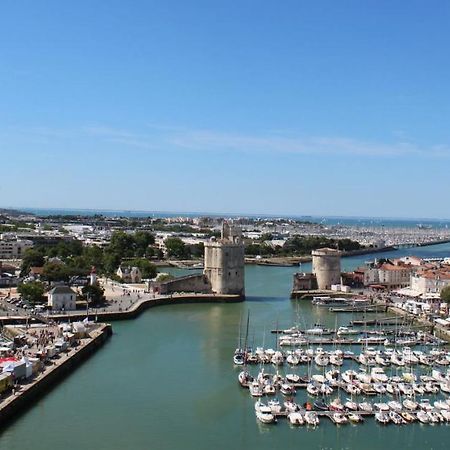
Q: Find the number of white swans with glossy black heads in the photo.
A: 0